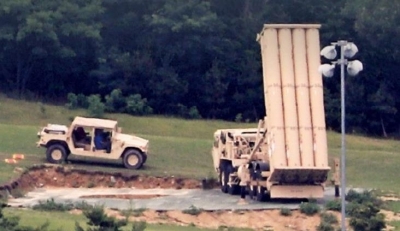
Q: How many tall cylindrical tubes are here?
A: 4